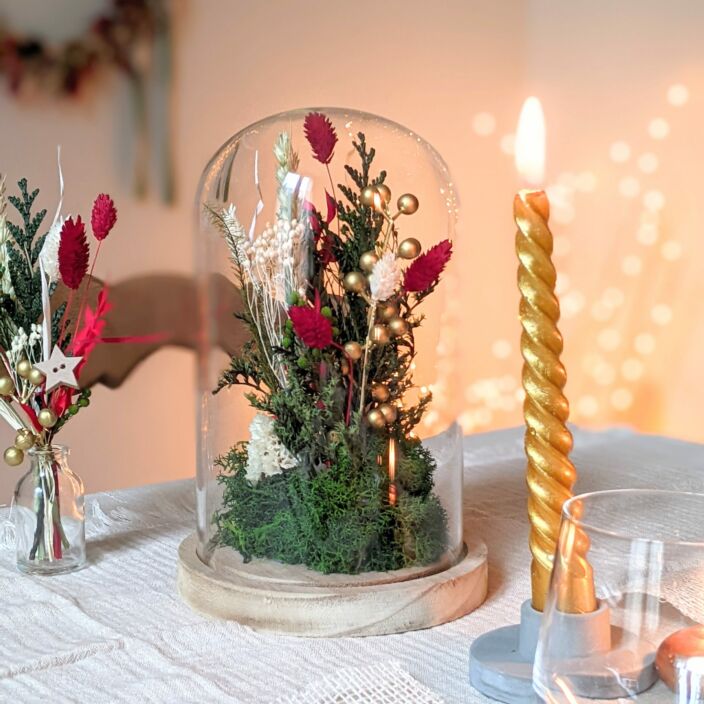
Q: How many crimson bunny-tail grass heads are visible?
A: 5